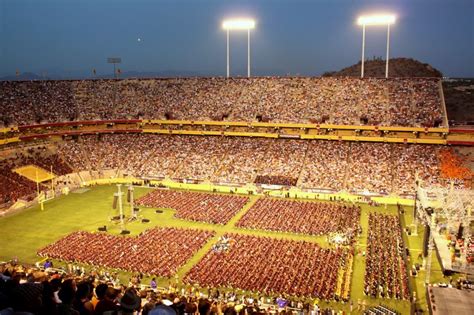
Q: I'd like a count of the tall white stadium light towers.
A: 2